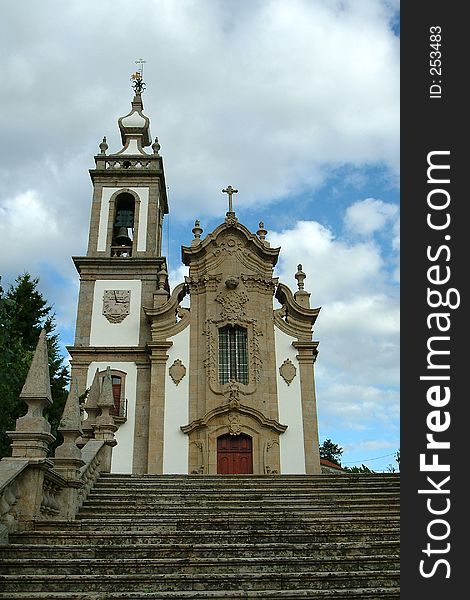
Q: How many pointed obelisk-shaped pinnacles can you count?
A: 4